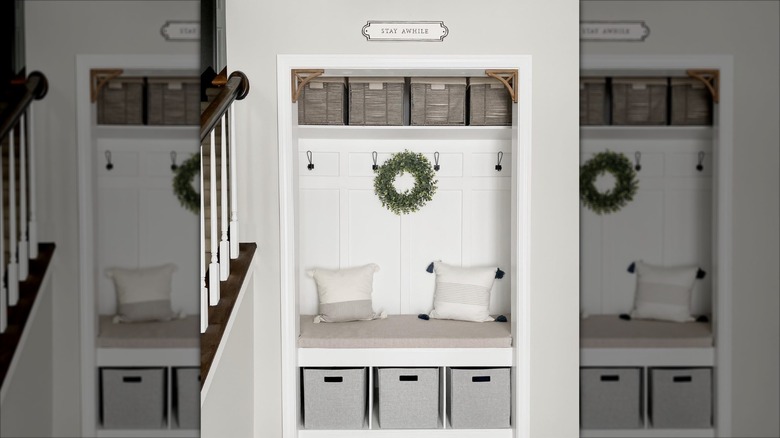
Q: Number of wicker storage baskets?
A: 4